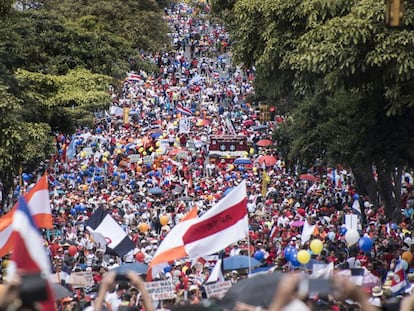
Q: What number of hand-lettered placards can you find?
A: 3